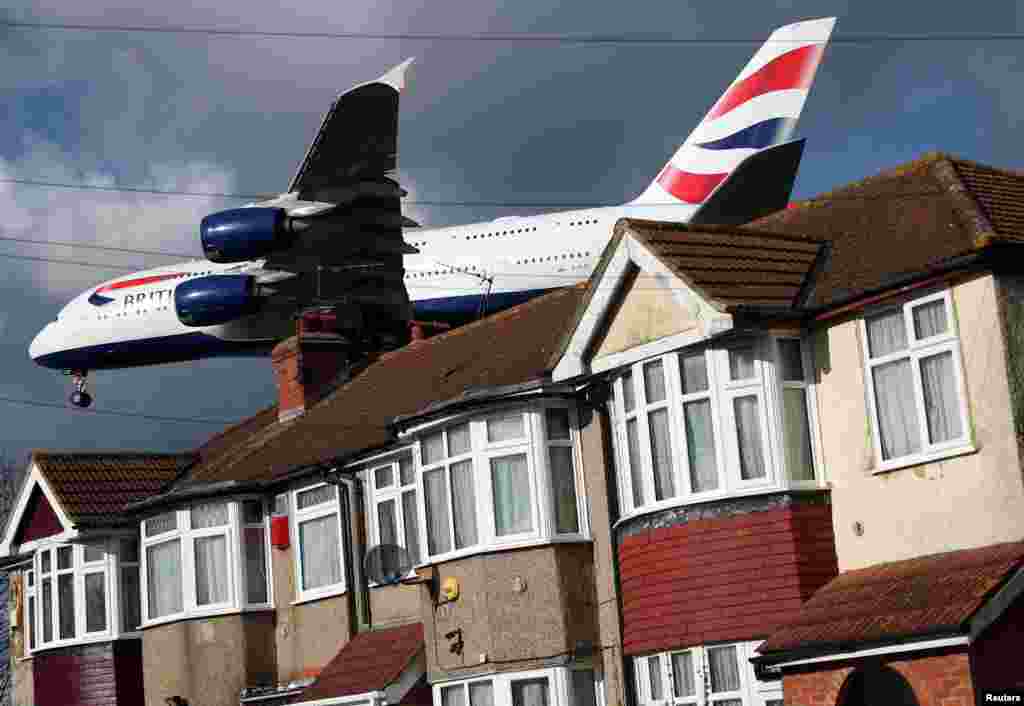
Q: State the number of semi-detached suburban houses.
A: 4